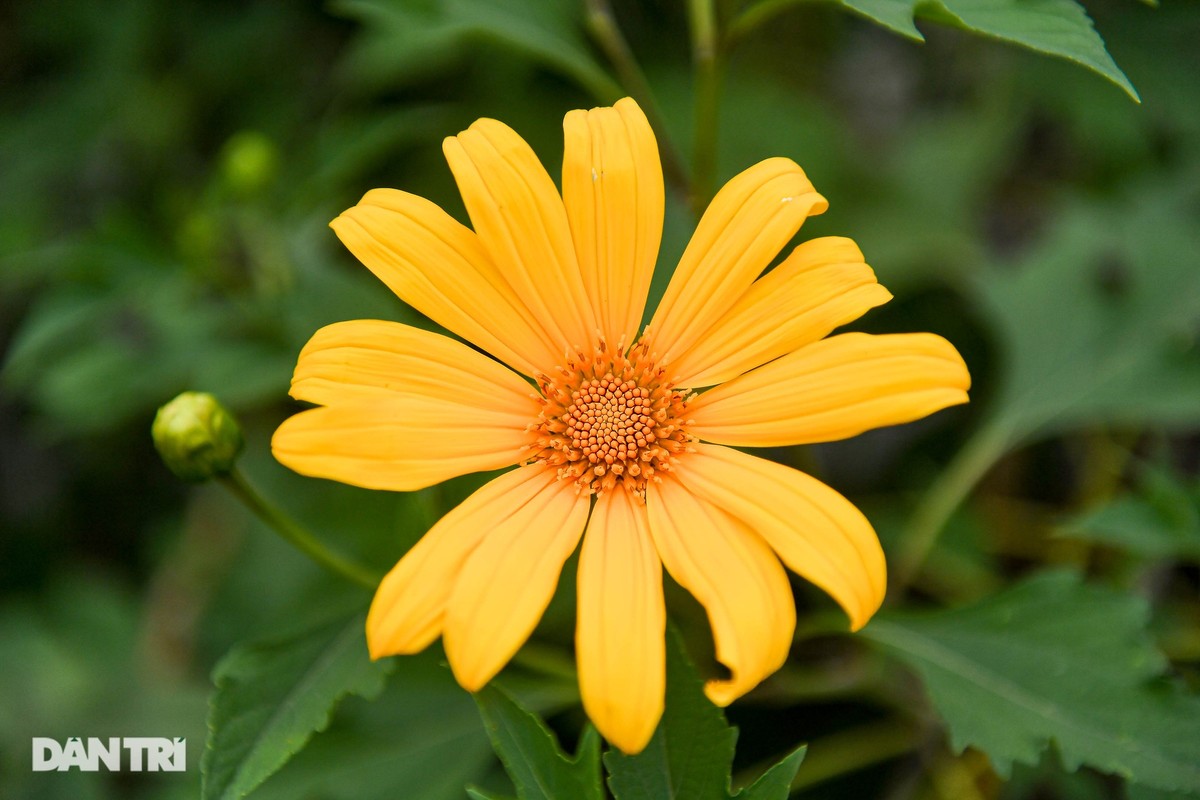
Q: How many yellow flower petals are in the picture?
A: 13